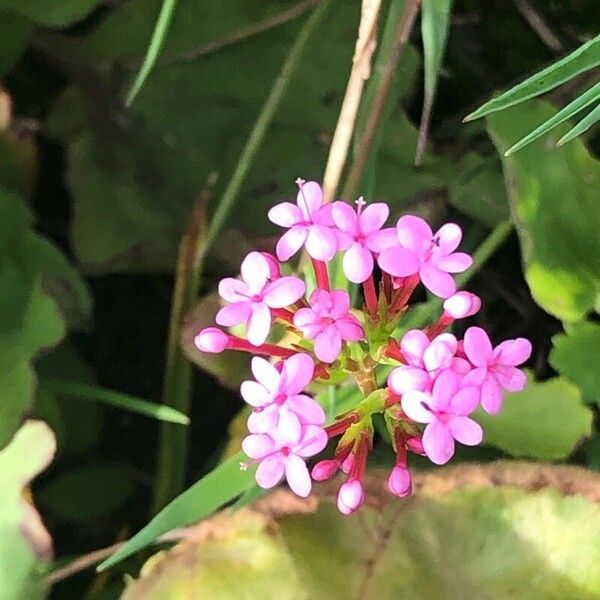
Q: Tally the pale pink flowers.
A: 10